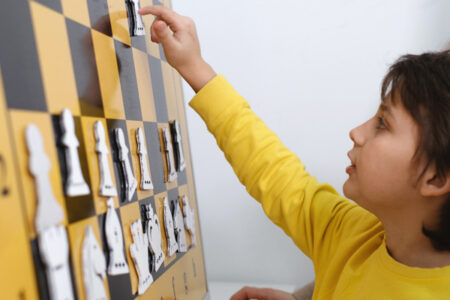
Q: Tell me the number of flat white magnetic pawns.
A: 8